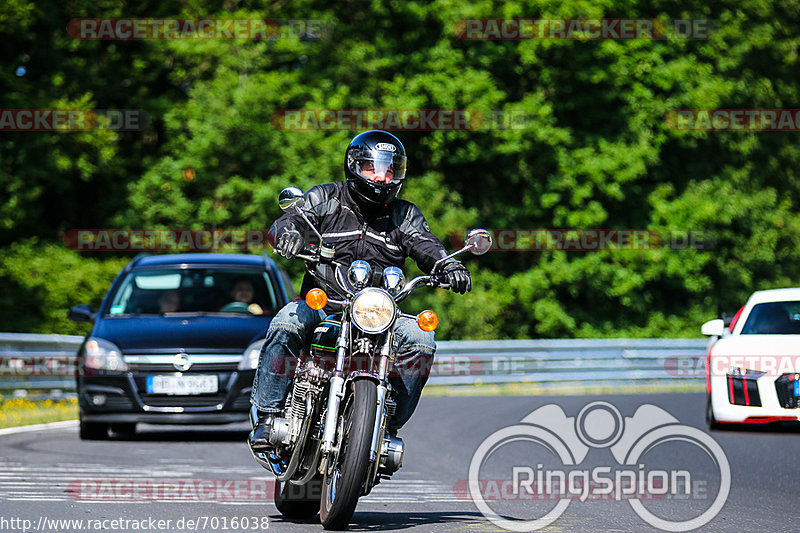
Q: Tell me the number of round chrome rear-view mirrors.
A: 2